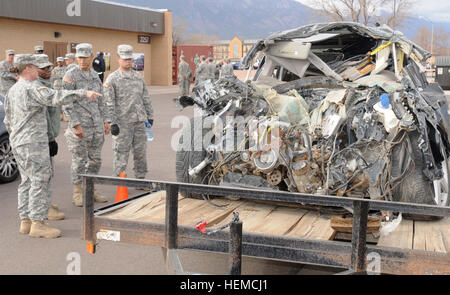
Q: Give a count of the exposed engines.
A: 1